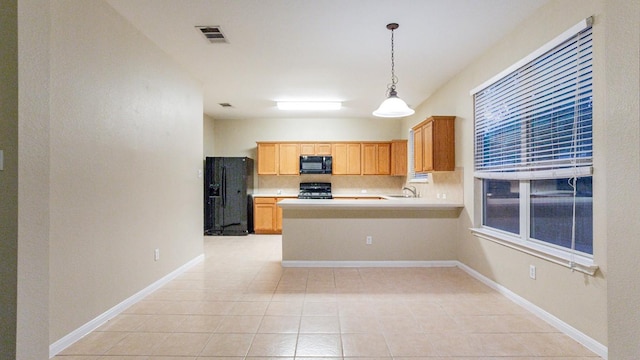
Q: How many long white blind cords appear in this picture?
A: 1